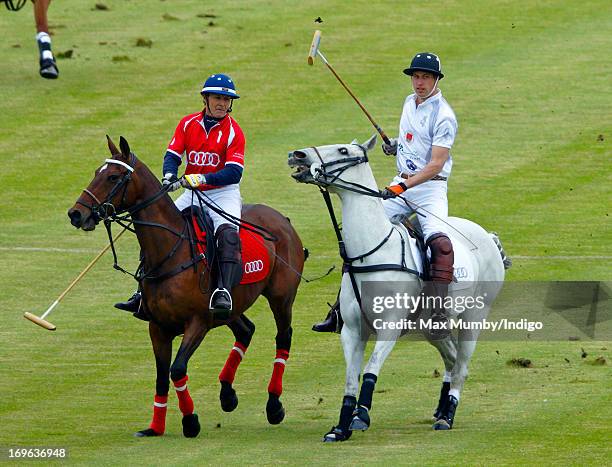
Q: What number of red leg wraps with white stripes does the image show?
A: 4